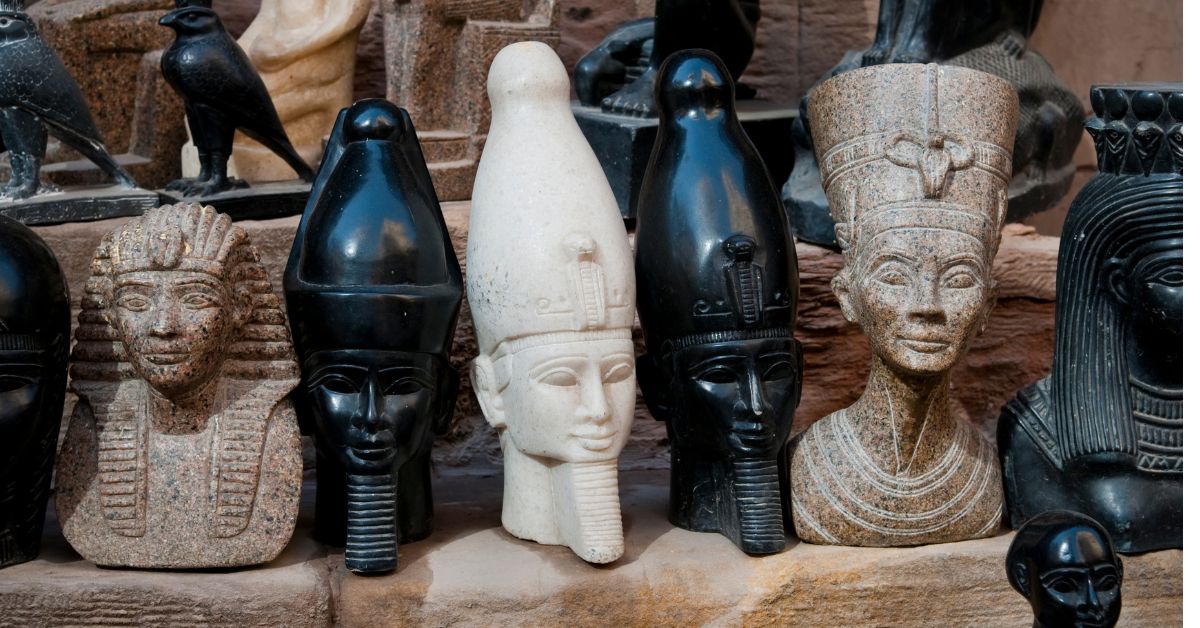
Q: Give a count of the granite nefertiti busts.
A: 1